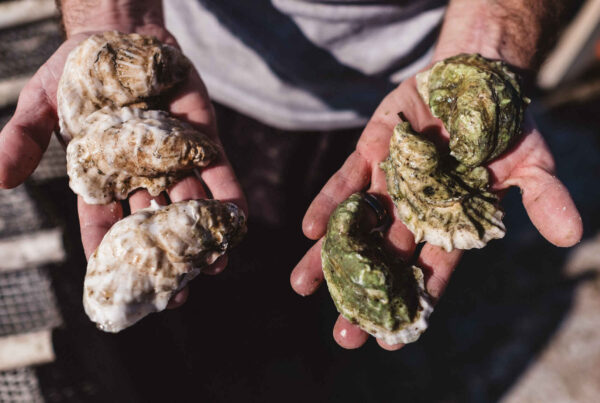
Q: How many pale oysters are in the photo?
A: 3